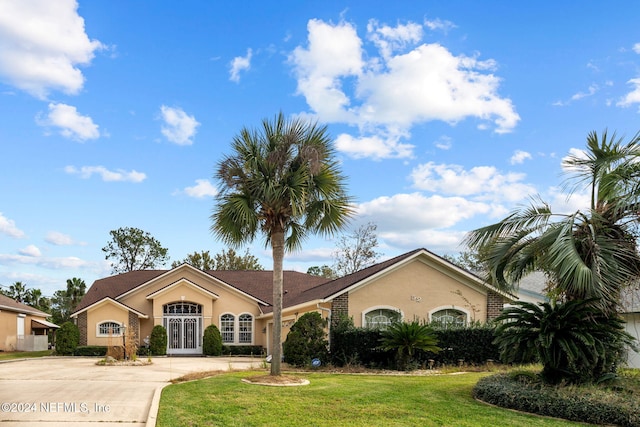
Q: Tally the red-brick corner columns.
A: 4